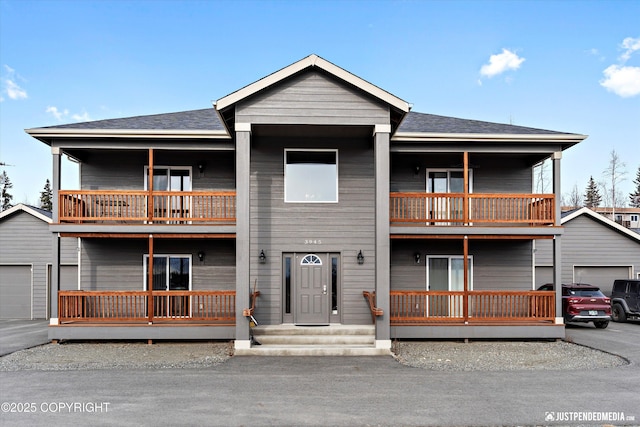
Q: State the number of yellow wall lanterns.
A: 0